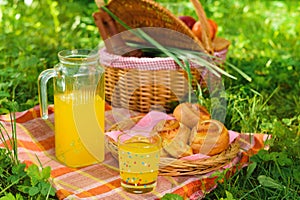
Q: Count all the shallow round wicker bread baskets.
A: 1